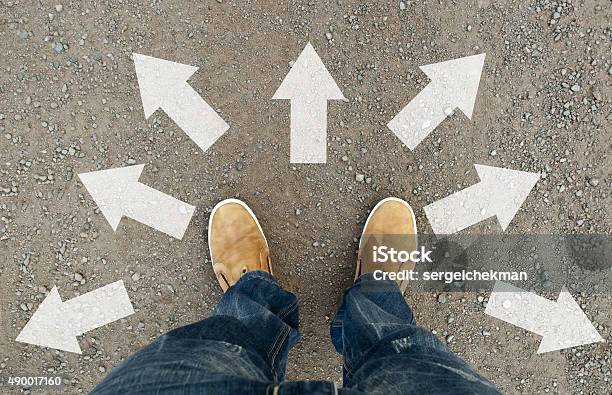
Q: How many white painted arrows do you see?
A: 7